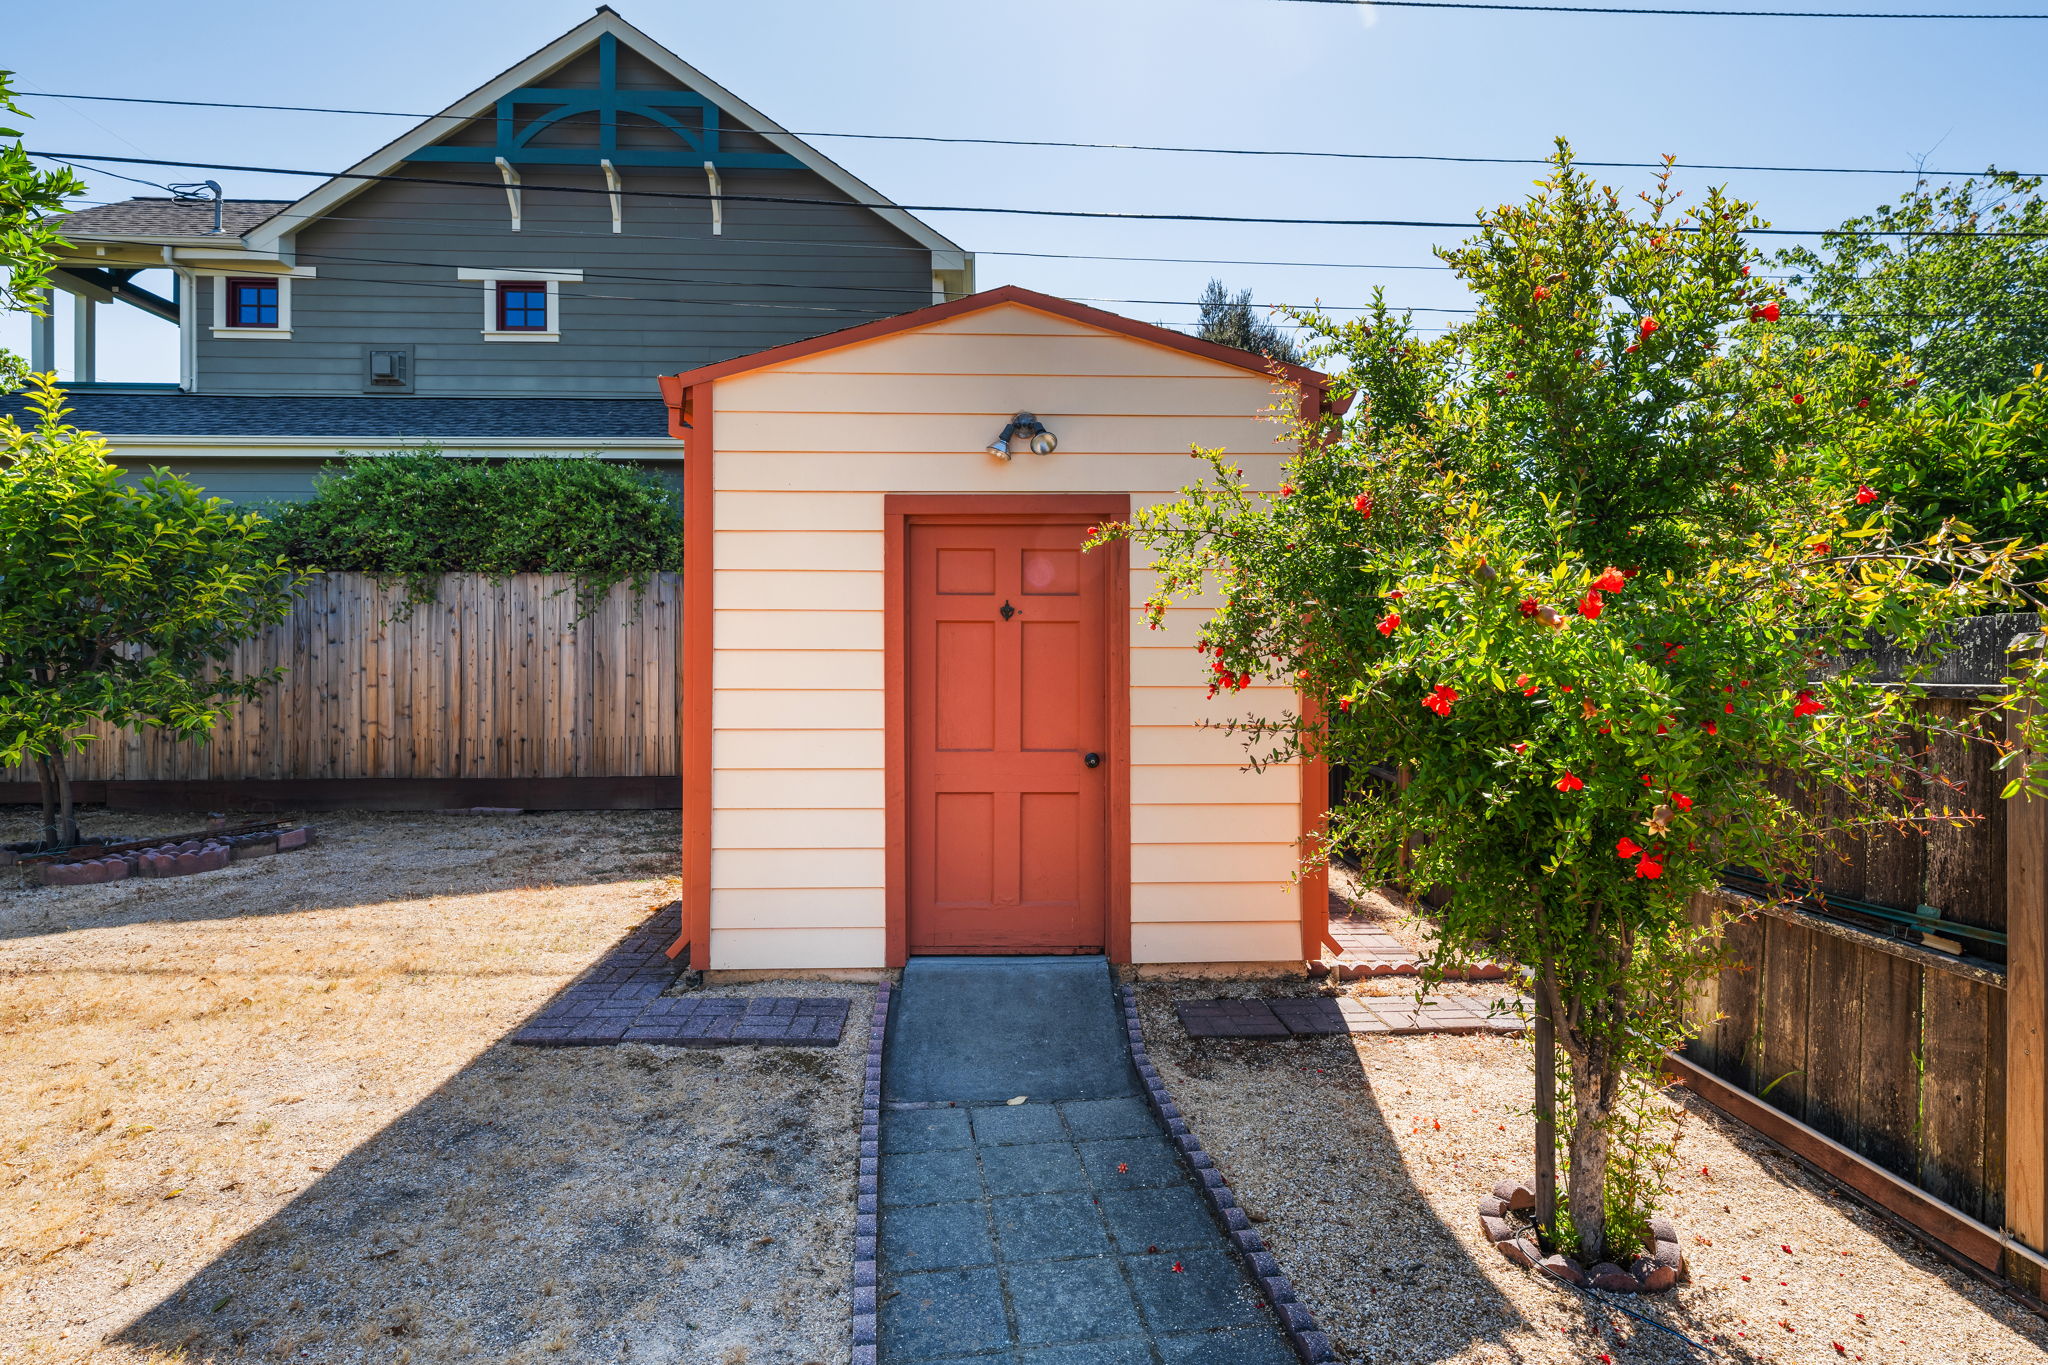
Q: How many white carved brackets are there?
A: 3